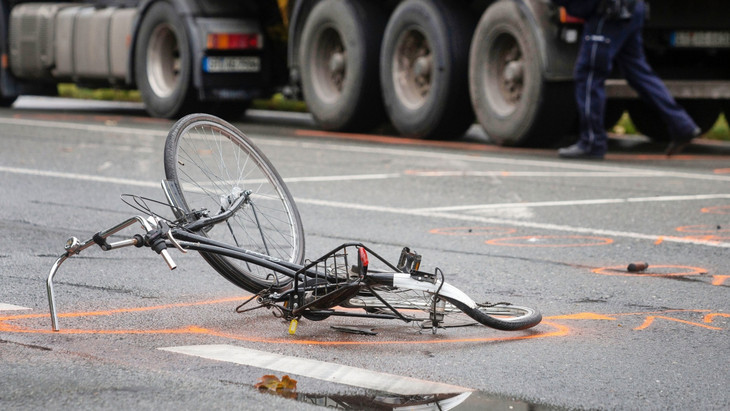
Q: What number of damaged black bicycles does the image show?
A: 1